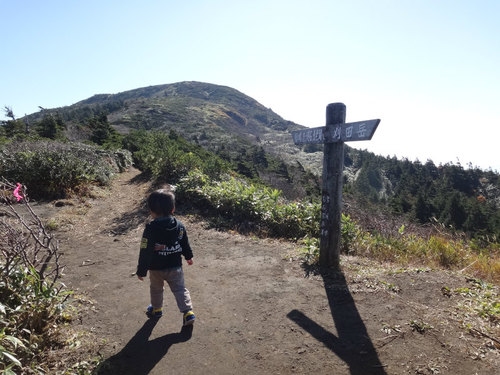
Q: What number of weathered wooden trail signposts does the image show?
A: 1